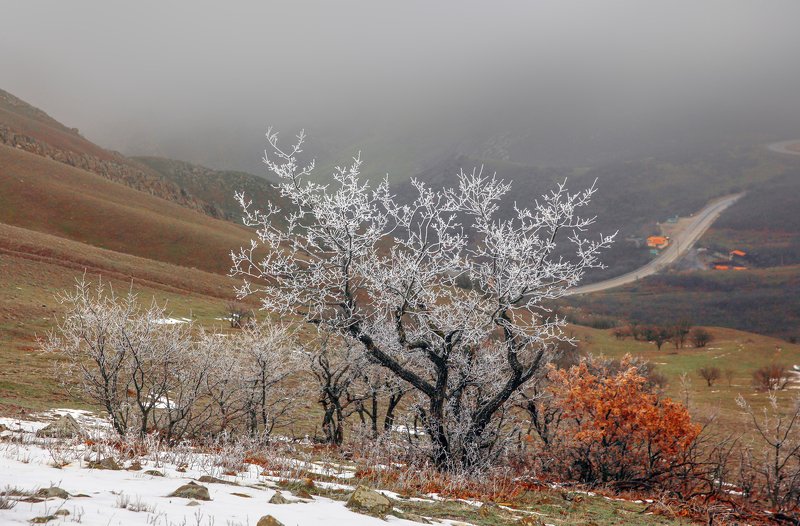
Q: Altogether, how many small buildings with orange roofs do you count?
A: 4